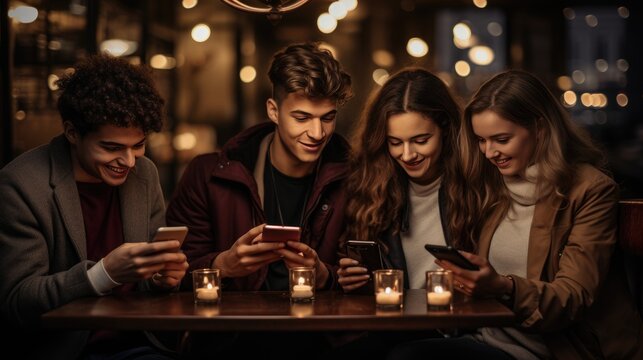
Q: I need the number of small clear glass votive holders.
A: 4